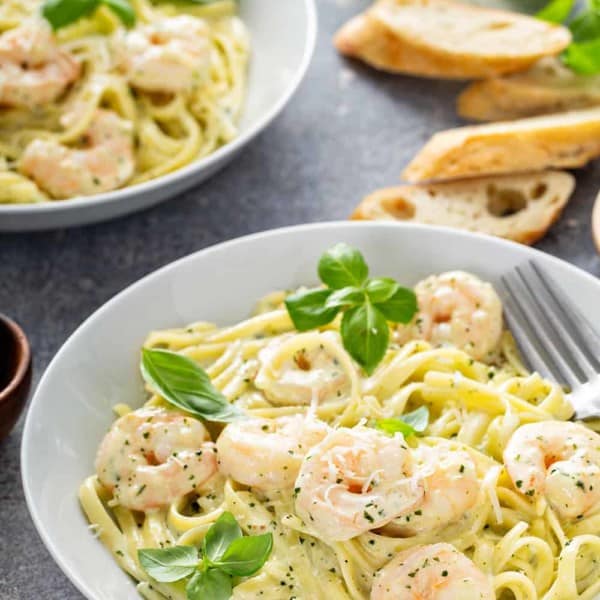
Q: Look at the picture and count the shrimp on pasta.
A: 11